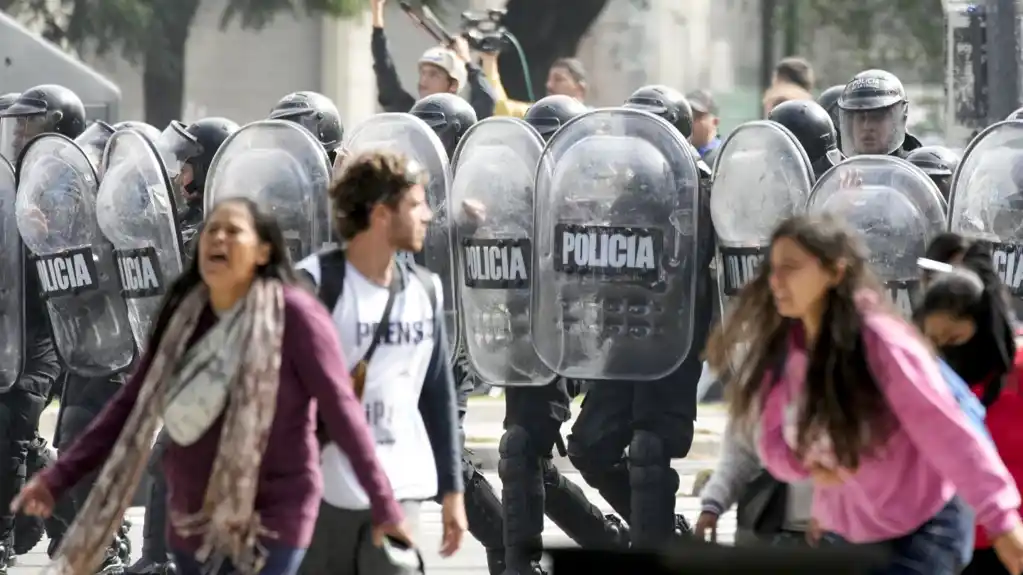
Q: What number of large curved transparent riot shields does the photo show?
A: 10